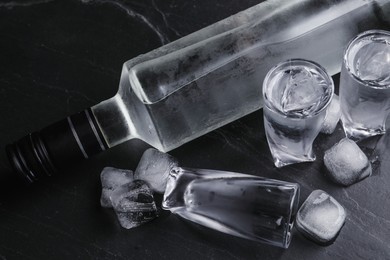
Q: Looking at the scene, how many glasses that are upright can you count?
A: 2